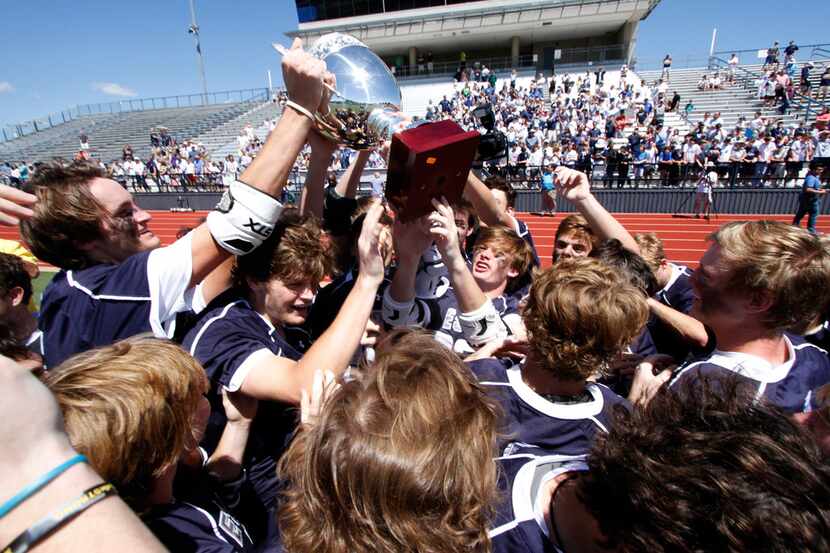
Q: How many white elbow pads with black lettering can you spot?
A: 1